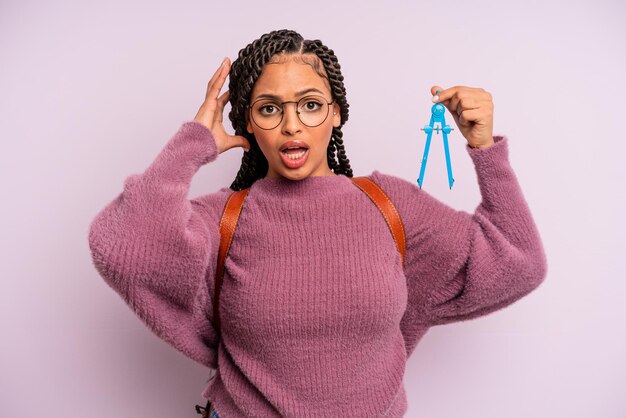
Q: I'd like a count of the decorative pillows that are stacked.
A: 0